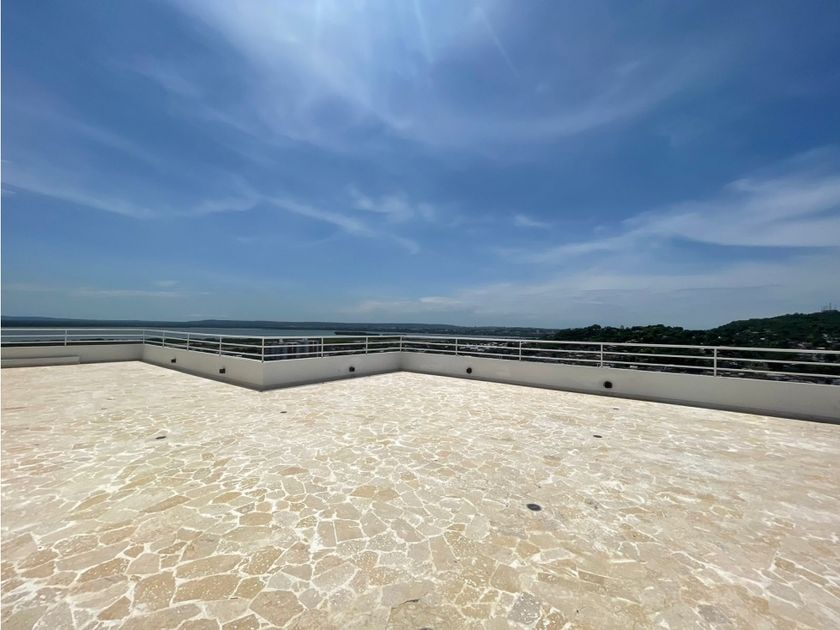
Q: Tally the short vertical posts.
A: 13